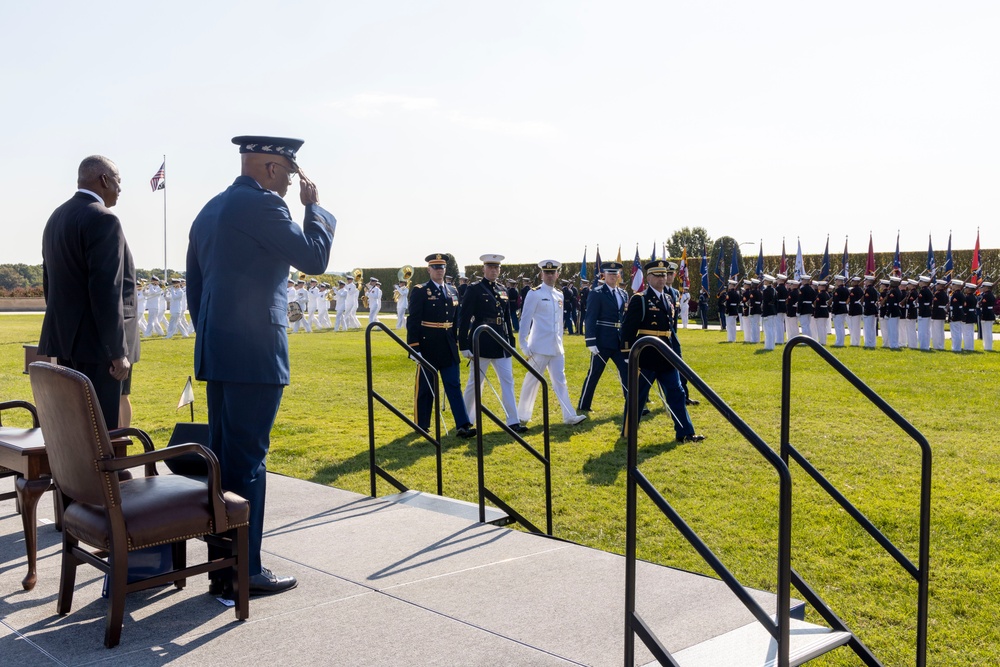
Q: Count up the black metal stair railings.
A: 4